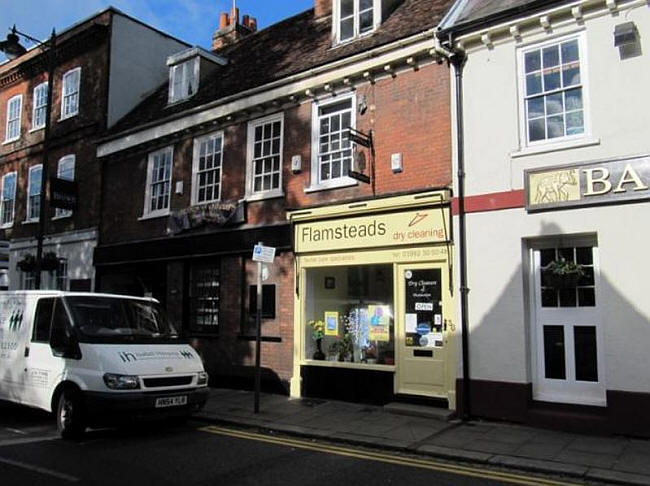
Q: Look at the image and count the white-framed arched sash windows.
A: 6